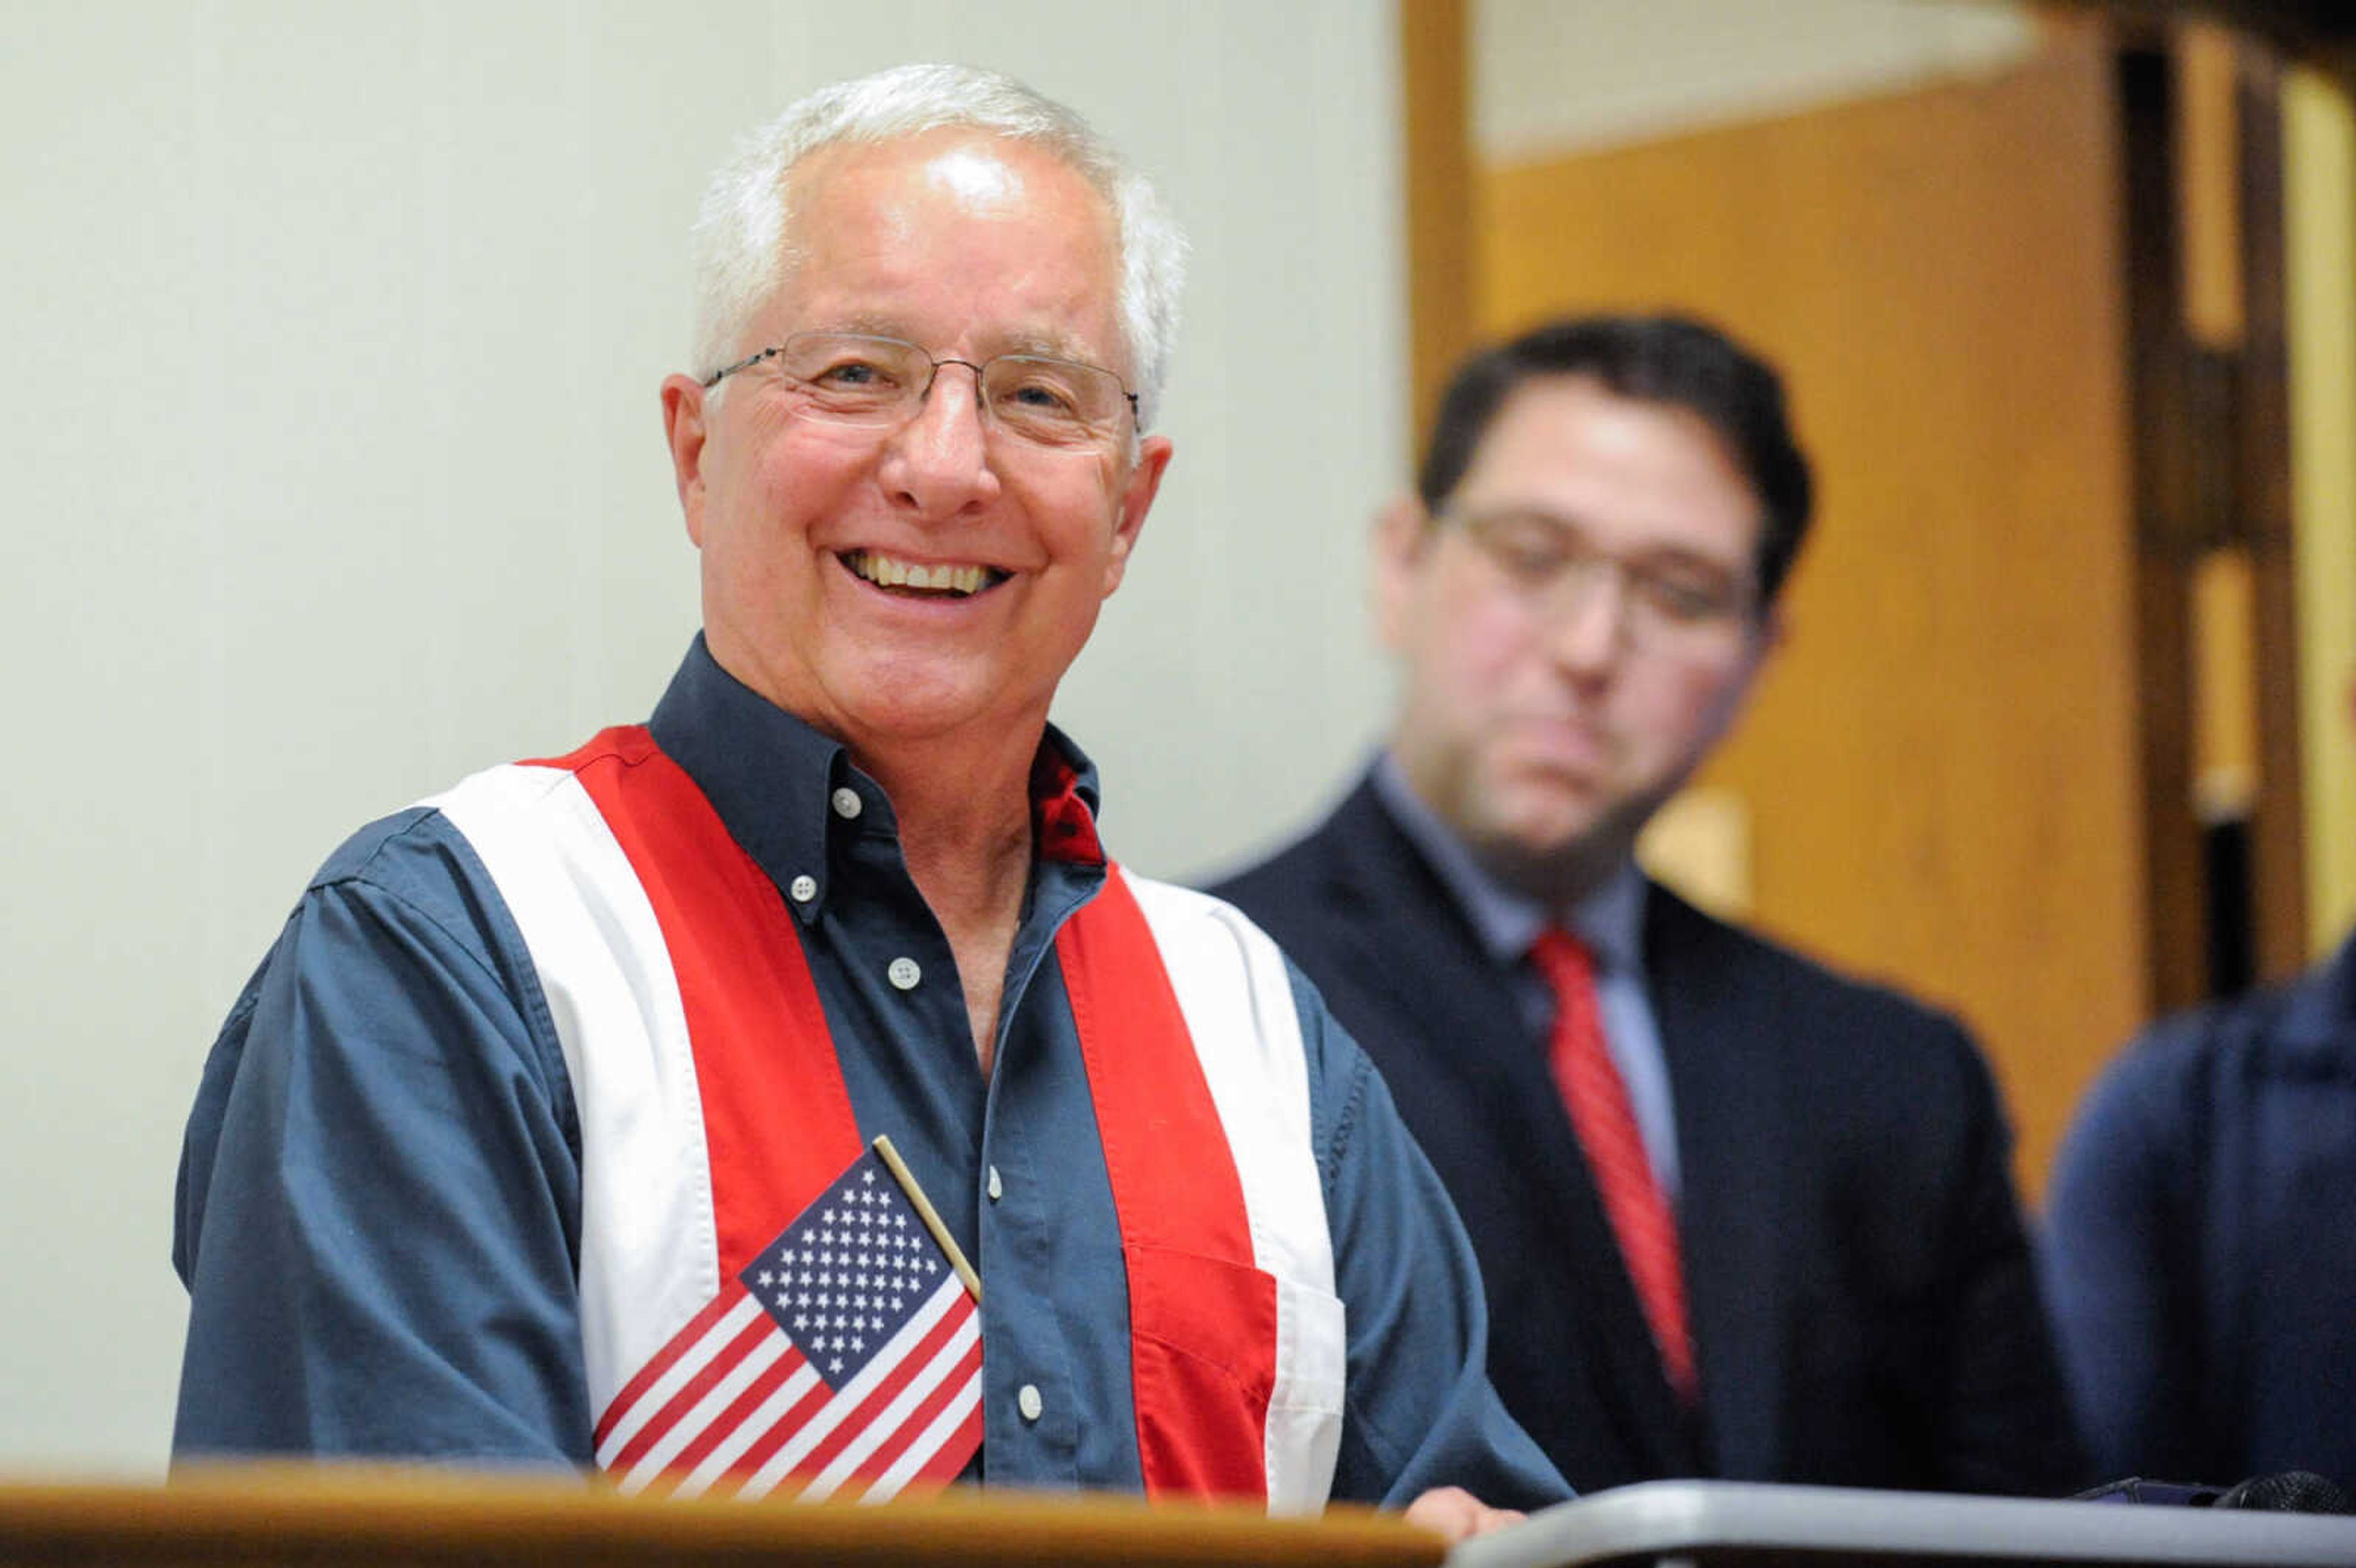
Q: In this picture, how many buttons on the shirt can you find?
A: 5